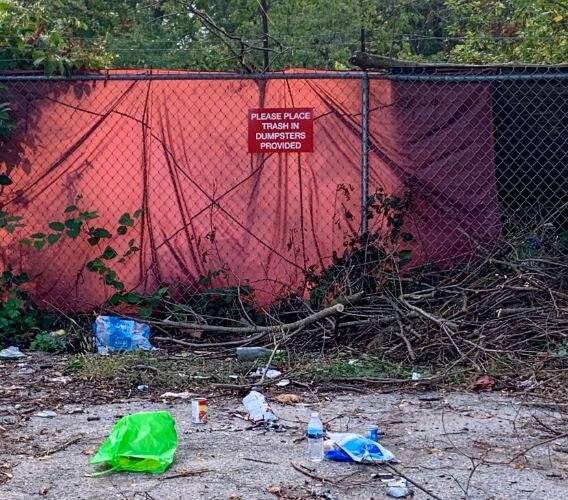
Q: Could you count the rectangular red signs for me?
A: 1